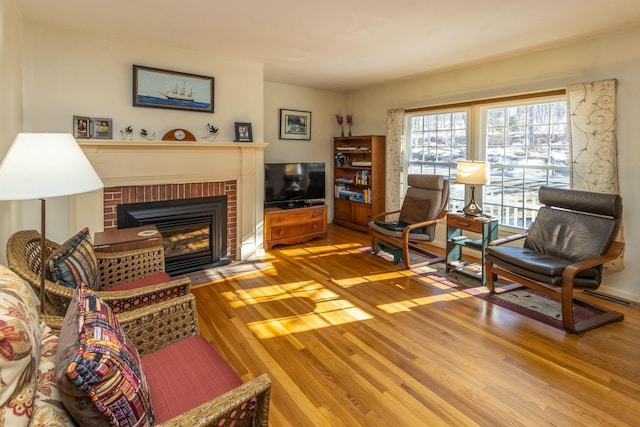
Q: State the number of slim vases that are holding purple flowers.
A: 2